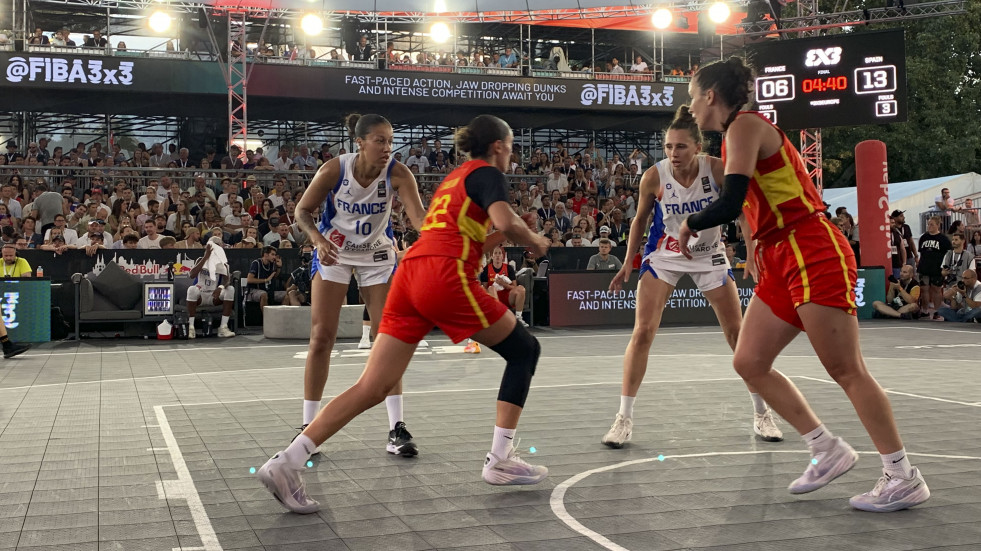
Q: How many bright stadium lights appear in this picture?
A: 5